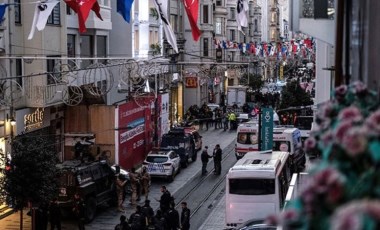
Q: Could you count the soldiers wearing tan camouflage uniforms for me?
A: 3